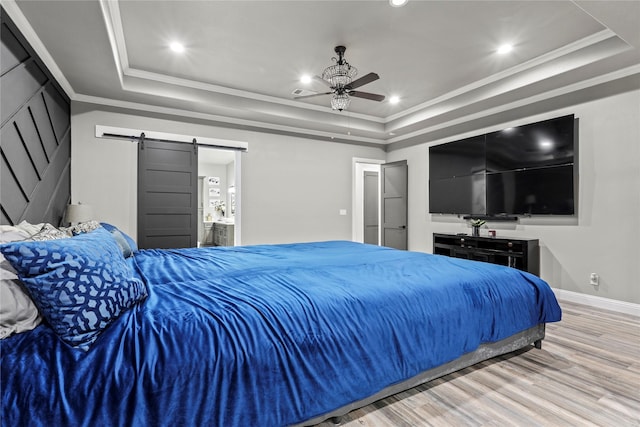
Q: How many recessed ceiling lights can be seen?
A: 5